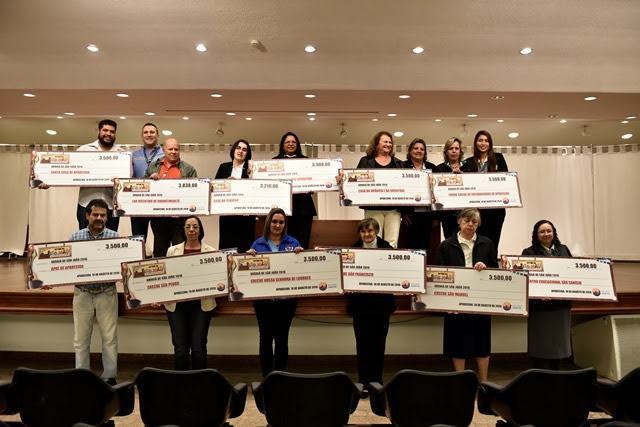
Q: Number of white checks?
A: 12